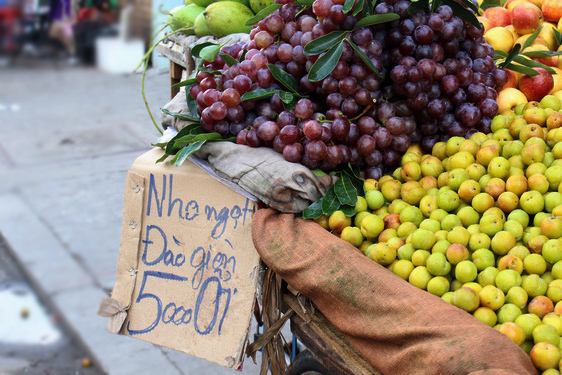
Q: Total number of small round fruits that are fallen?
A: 2